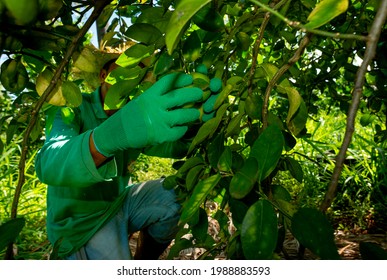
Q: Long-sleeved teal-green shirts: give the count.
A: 1